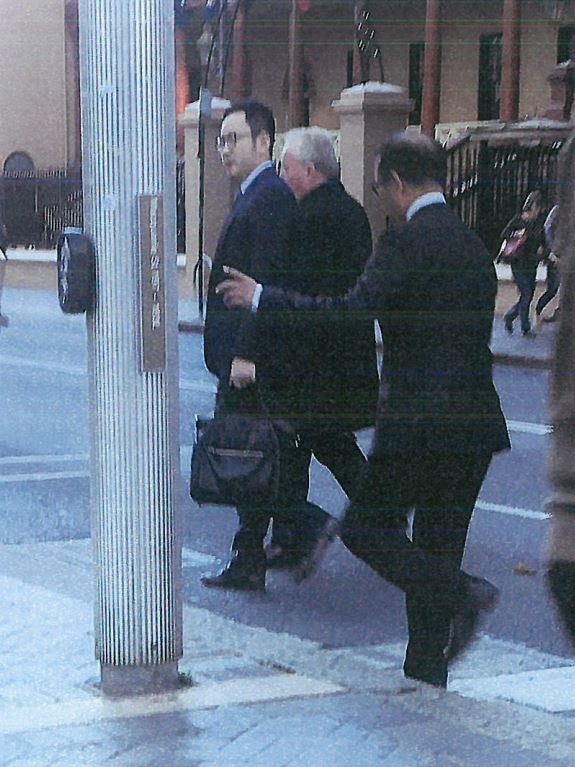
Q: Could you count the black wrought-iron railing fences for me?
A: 2